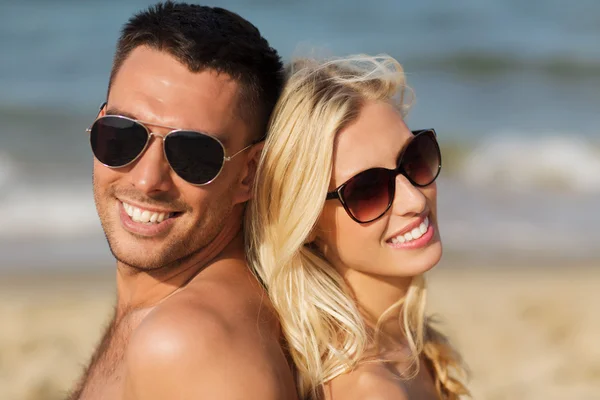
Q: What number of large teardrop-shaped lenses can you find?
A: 2